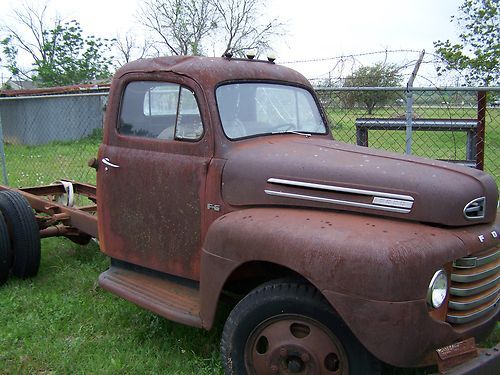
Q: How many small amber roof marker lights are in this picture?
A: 3